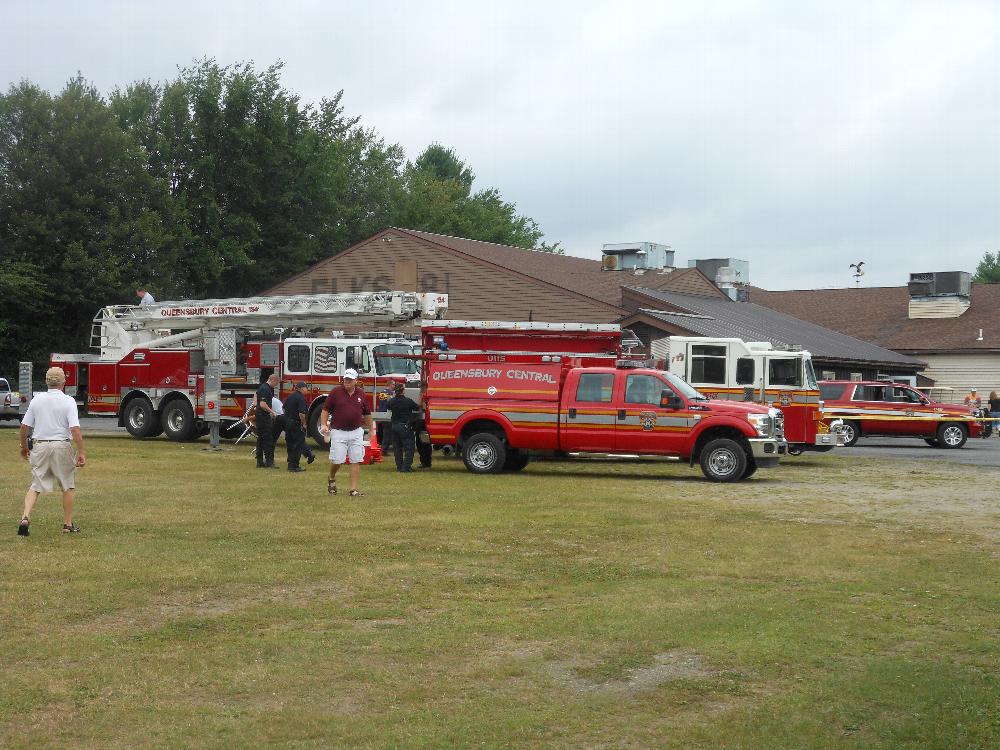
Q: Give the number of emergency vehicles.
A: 4